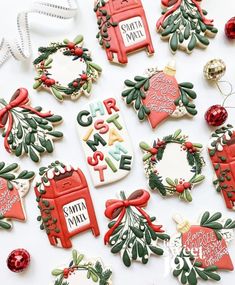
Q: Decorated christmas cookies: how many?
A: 13